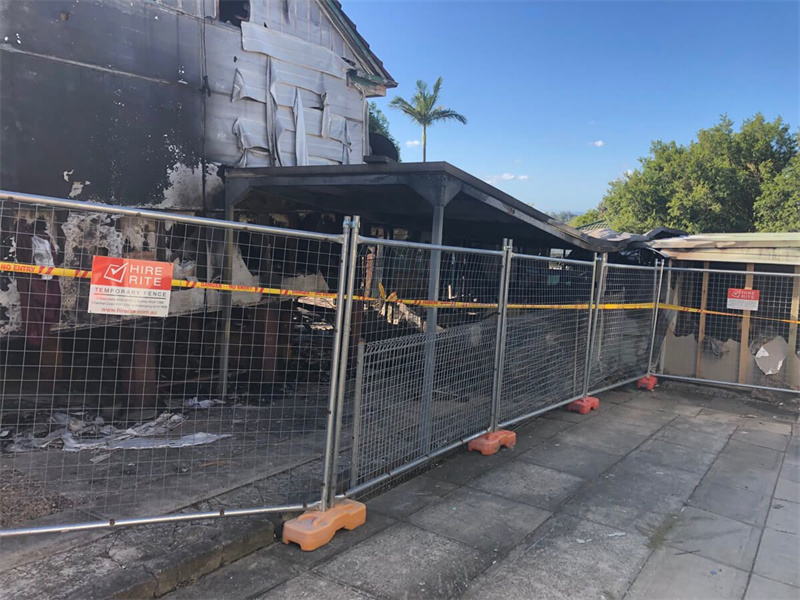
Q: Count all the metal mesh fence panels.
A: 5